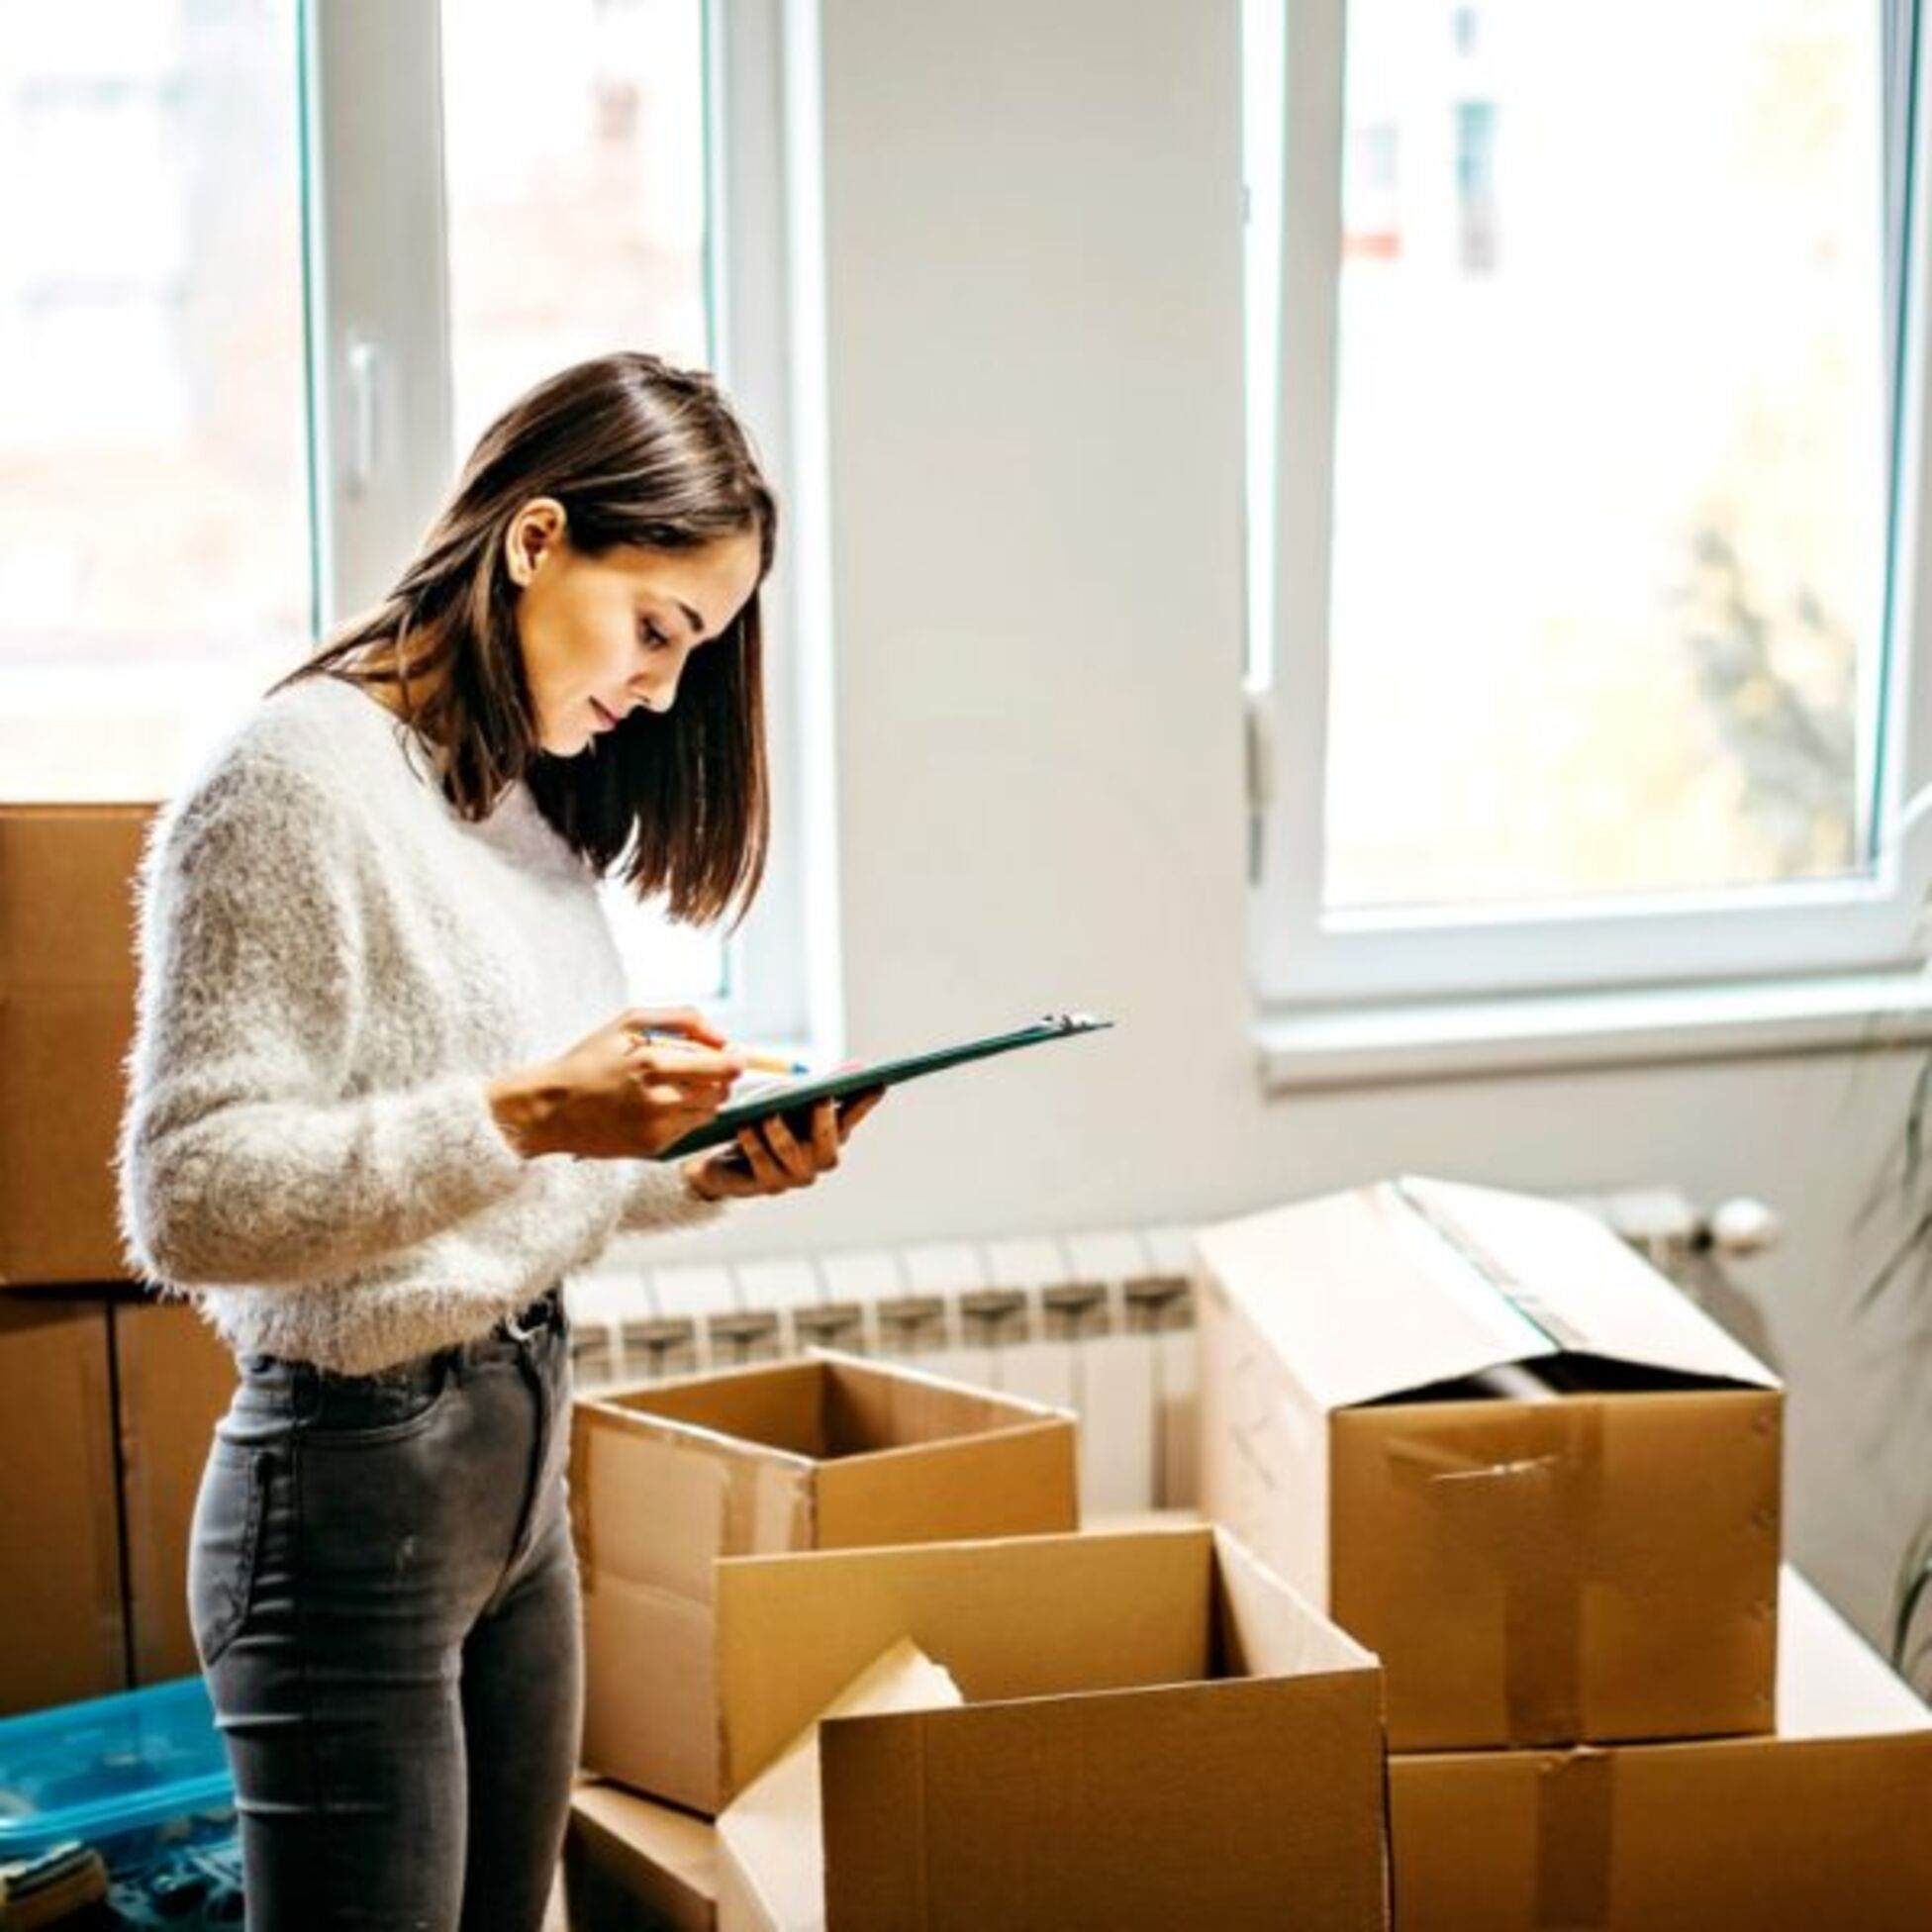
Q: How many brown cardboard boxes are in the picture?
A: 8